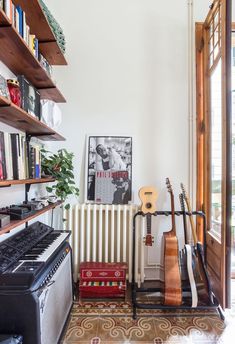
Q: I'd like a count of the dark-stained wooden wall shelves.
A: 5